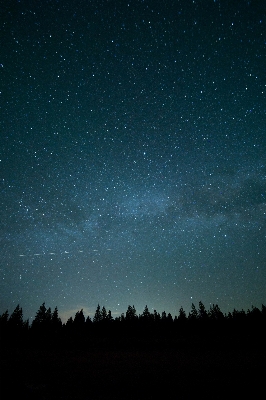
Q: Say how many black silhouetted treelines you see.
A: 1